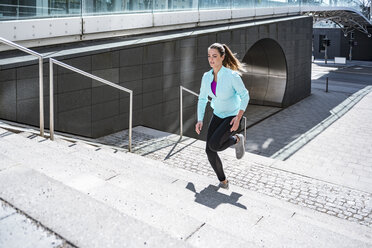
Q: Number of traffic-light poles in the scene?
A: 2